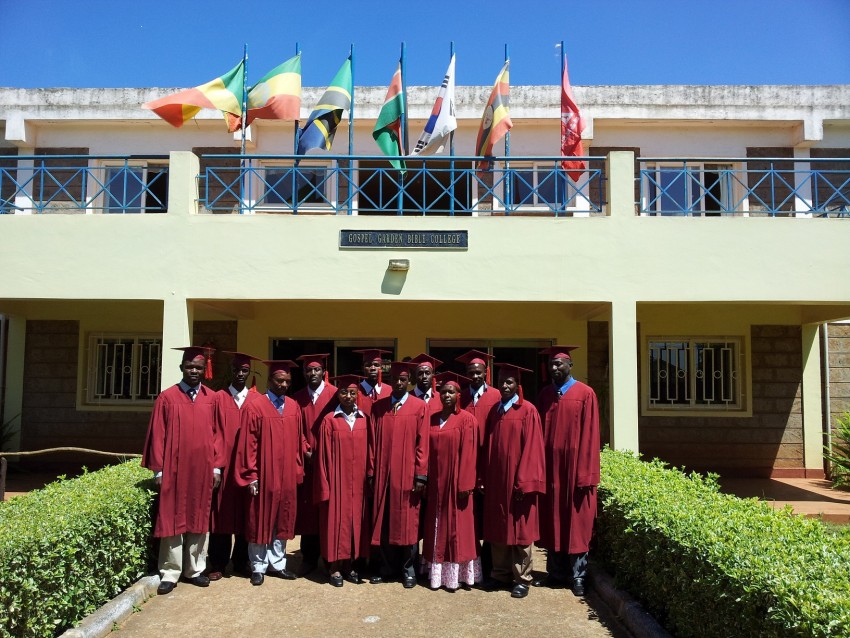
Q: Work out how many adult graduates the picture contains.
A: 12